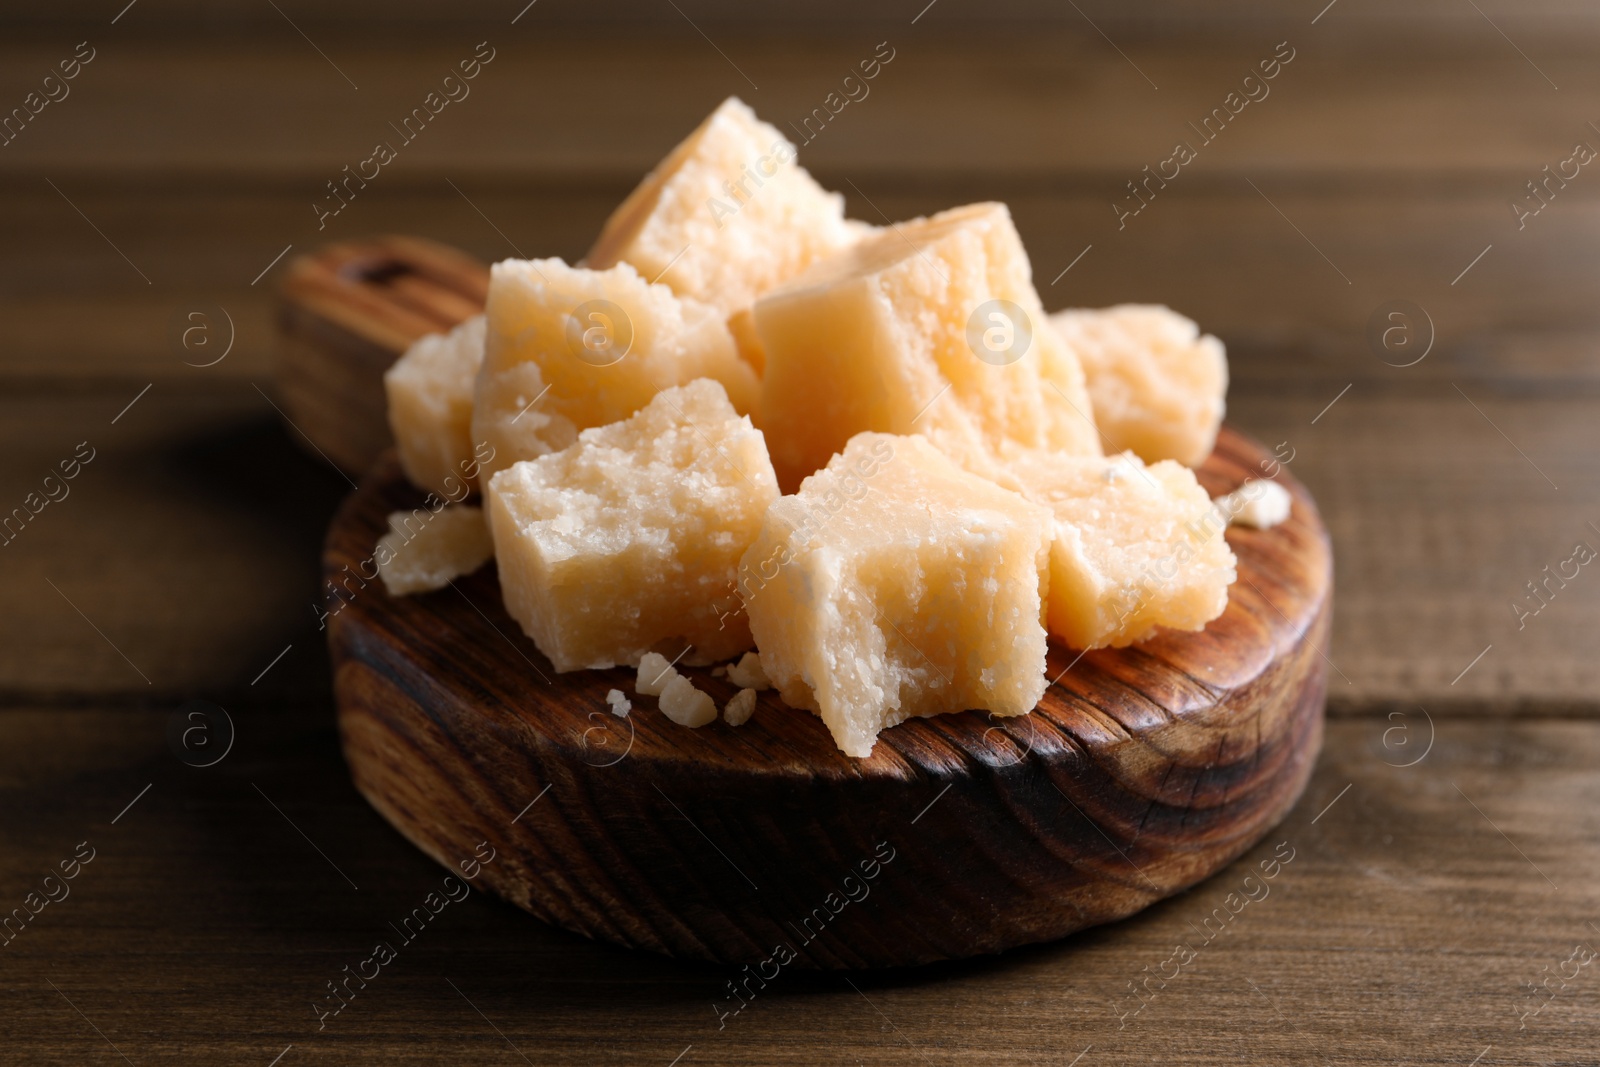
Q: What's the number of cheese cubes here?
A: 8